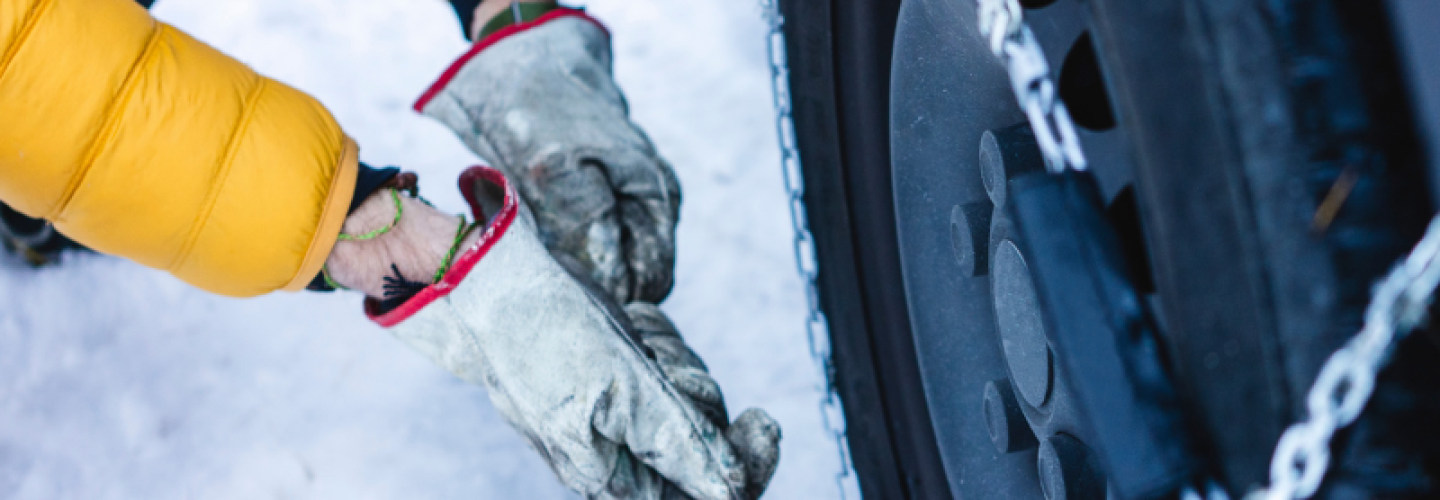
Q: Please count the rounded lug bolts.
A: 4